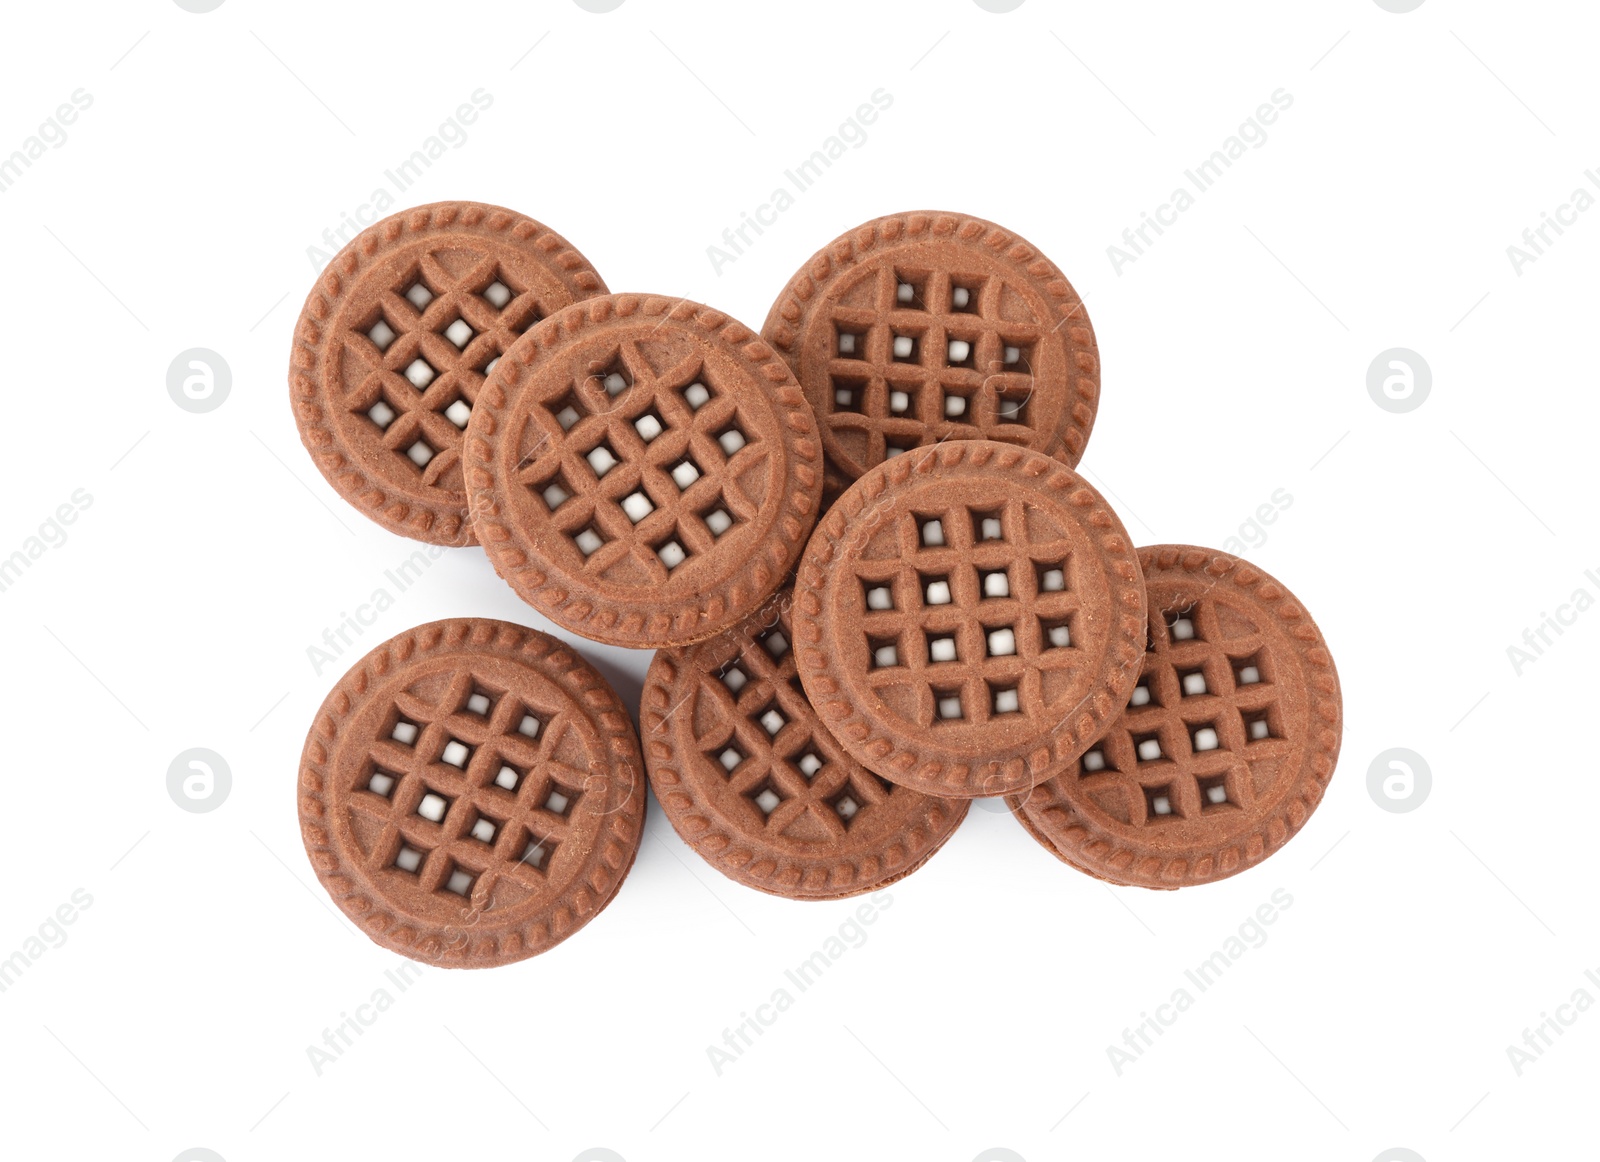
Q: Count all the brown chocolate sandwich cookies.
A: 7